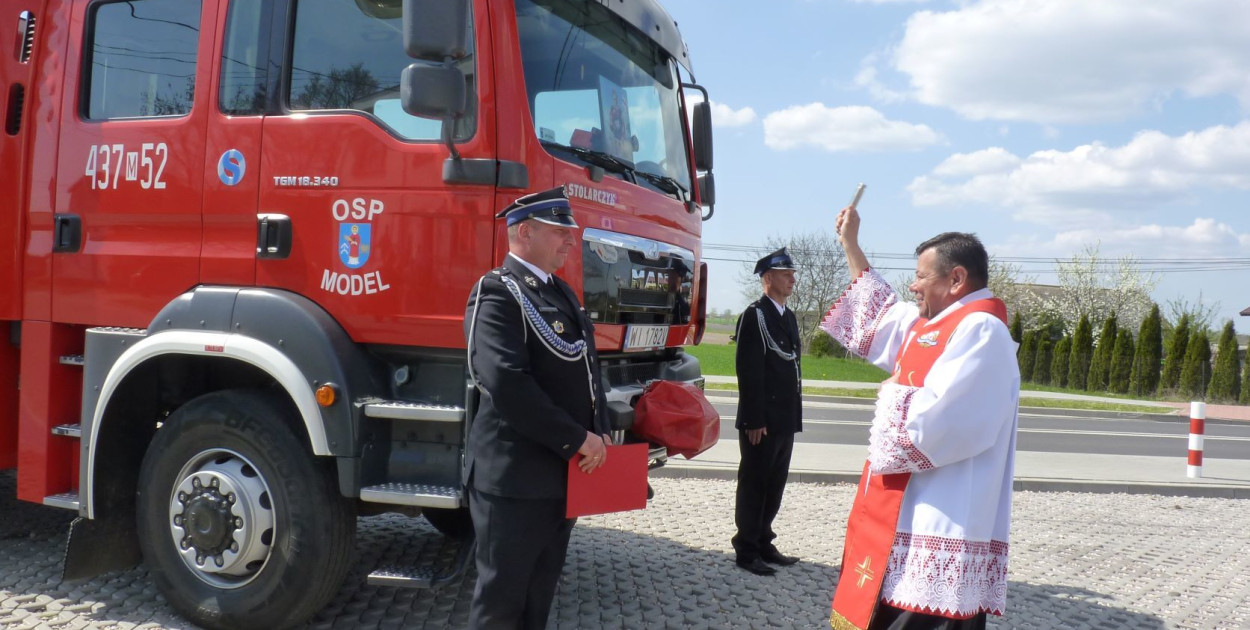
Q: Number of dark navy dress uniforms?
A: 2